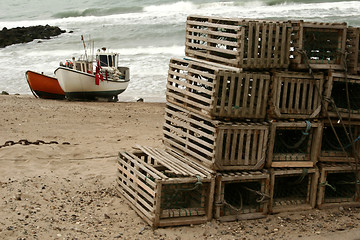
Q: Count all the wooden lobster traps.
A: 13